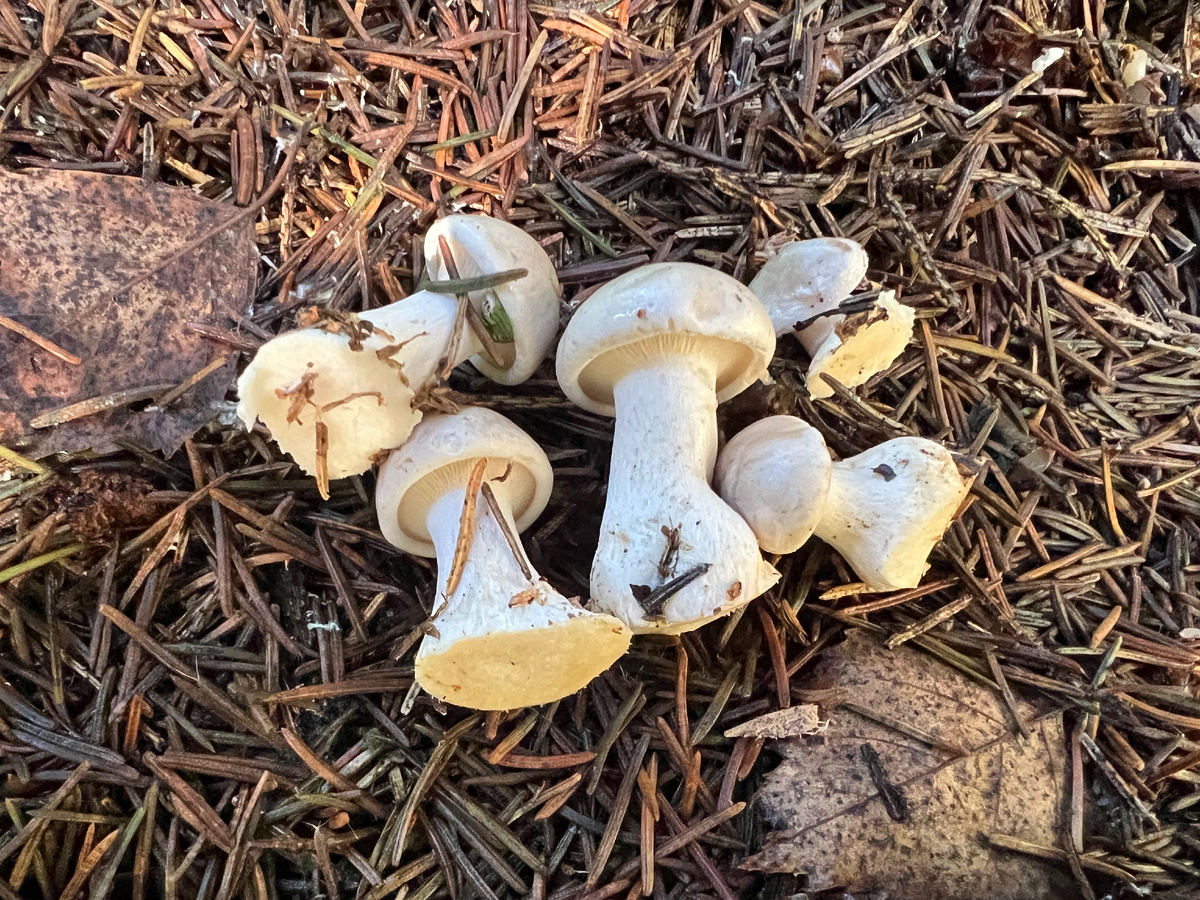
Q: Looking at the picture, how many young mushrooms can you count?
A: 5